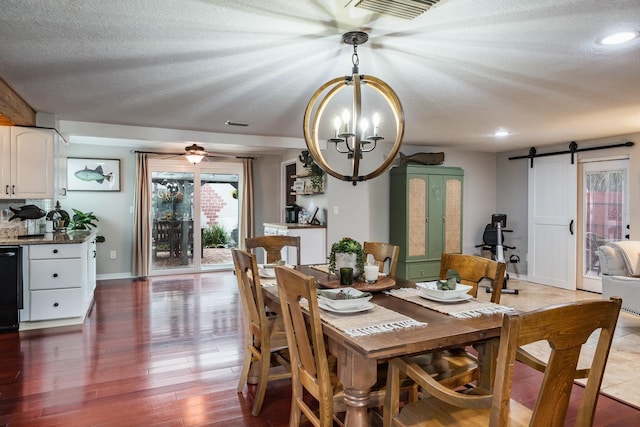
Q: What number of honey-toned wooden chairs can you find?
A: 6